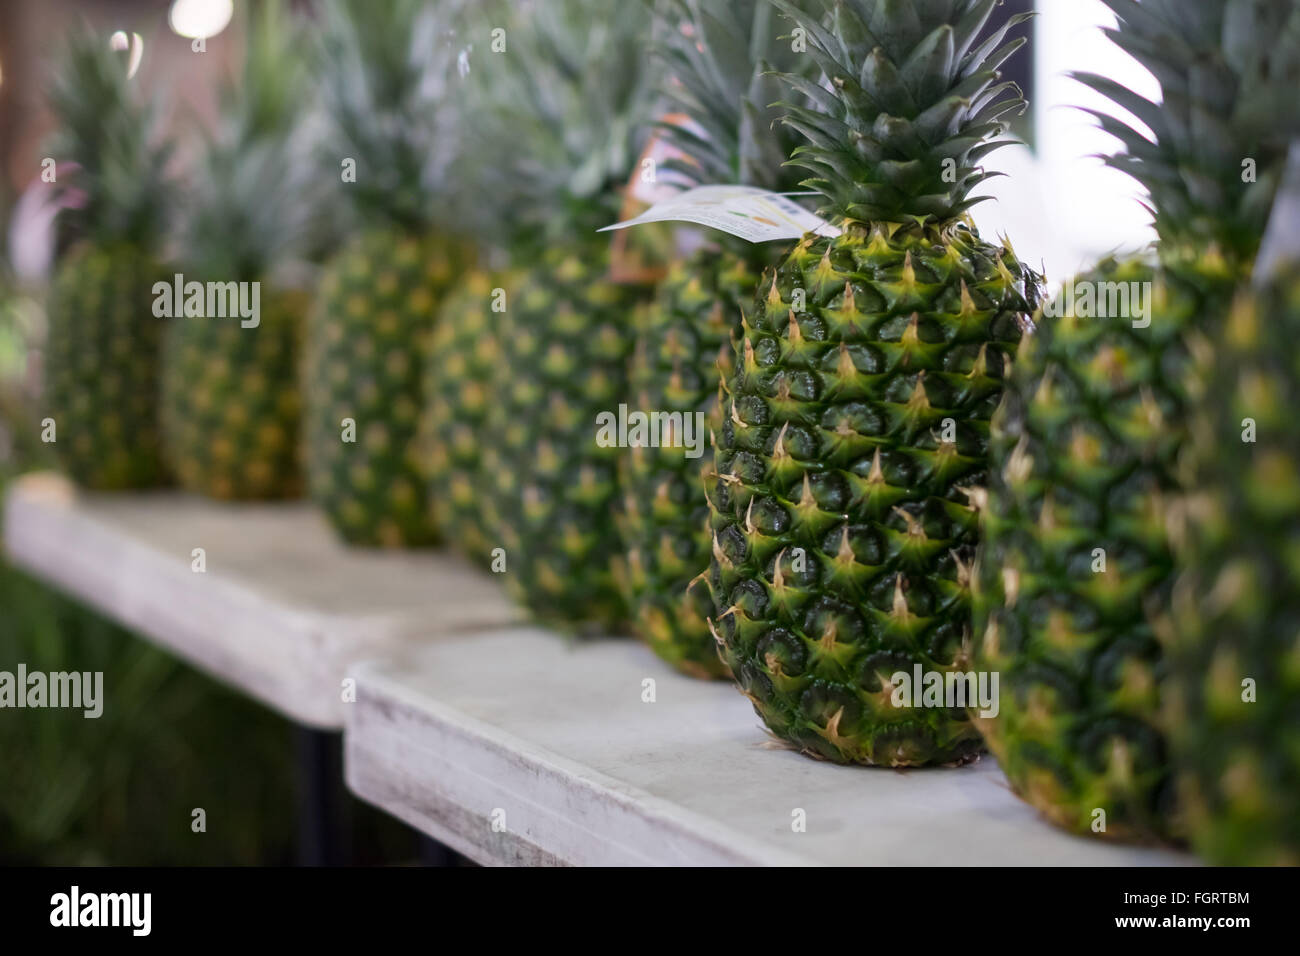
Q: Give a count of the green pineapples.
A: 9